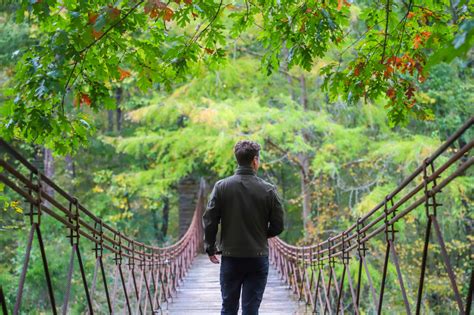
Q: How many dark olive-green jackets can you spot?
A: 1